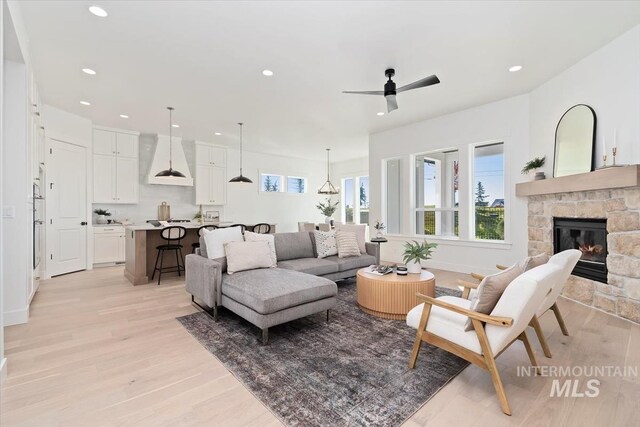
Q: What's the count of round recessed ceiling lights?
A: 9